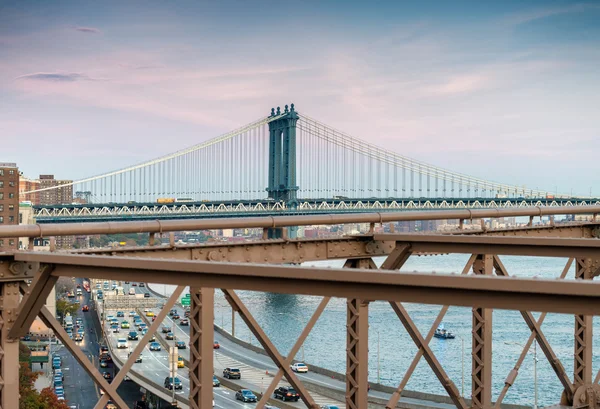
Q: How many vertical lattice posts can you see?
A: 5